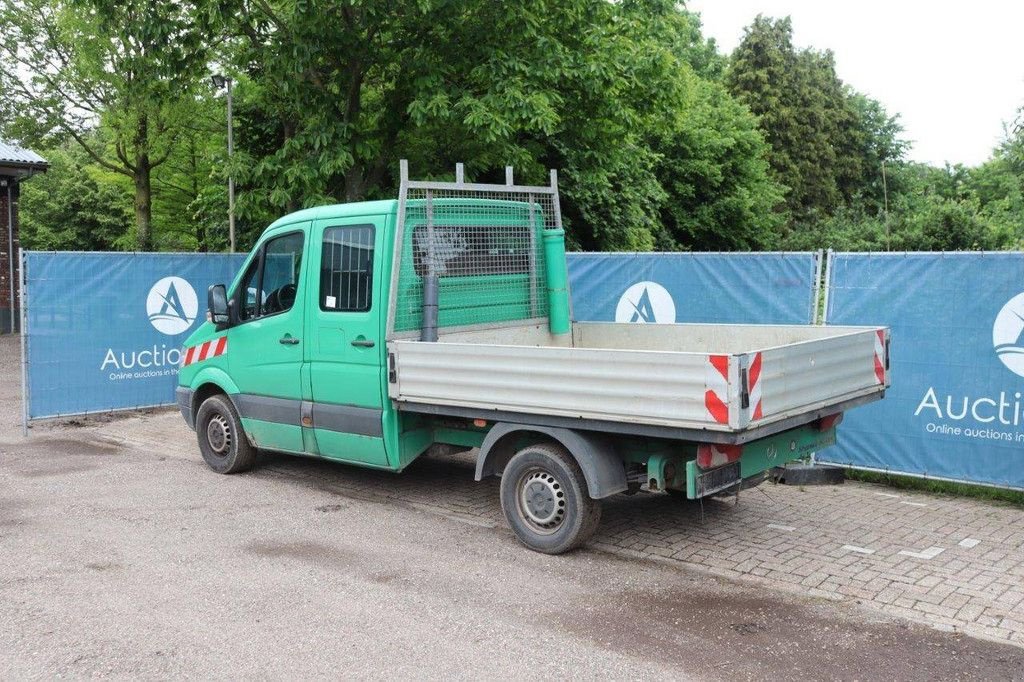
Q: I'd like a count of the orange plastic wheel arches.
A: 0